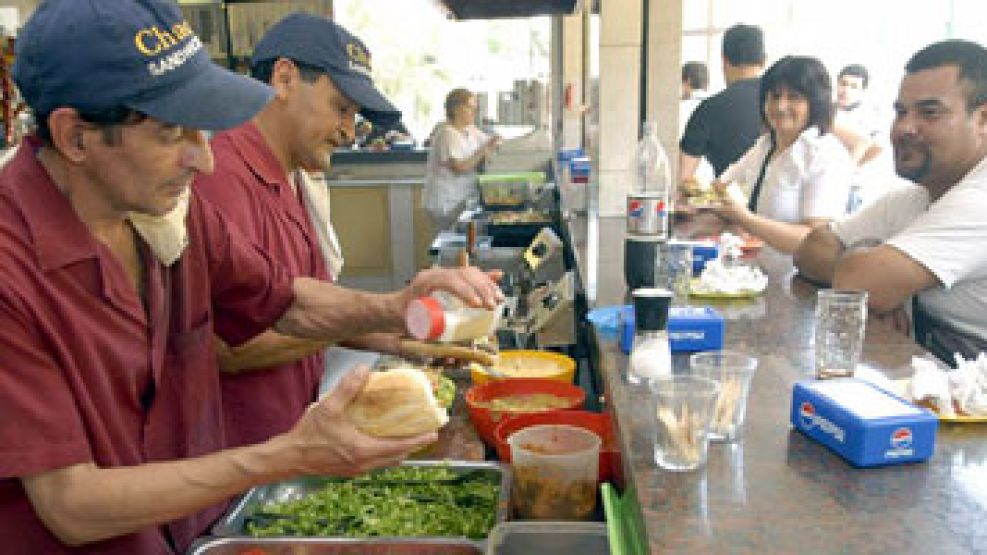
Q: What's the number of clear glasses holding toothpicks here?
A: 2